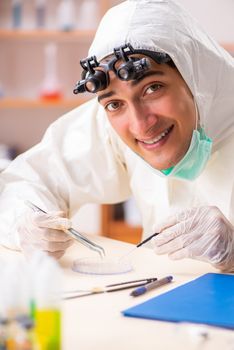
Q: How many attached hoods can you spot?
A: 1